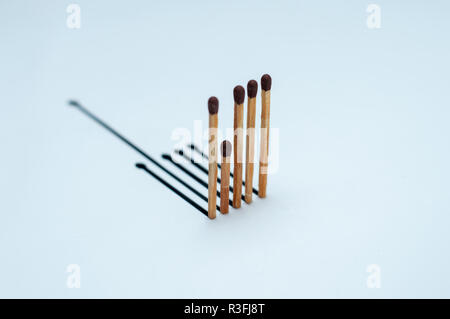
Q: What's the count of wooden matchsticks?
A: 5